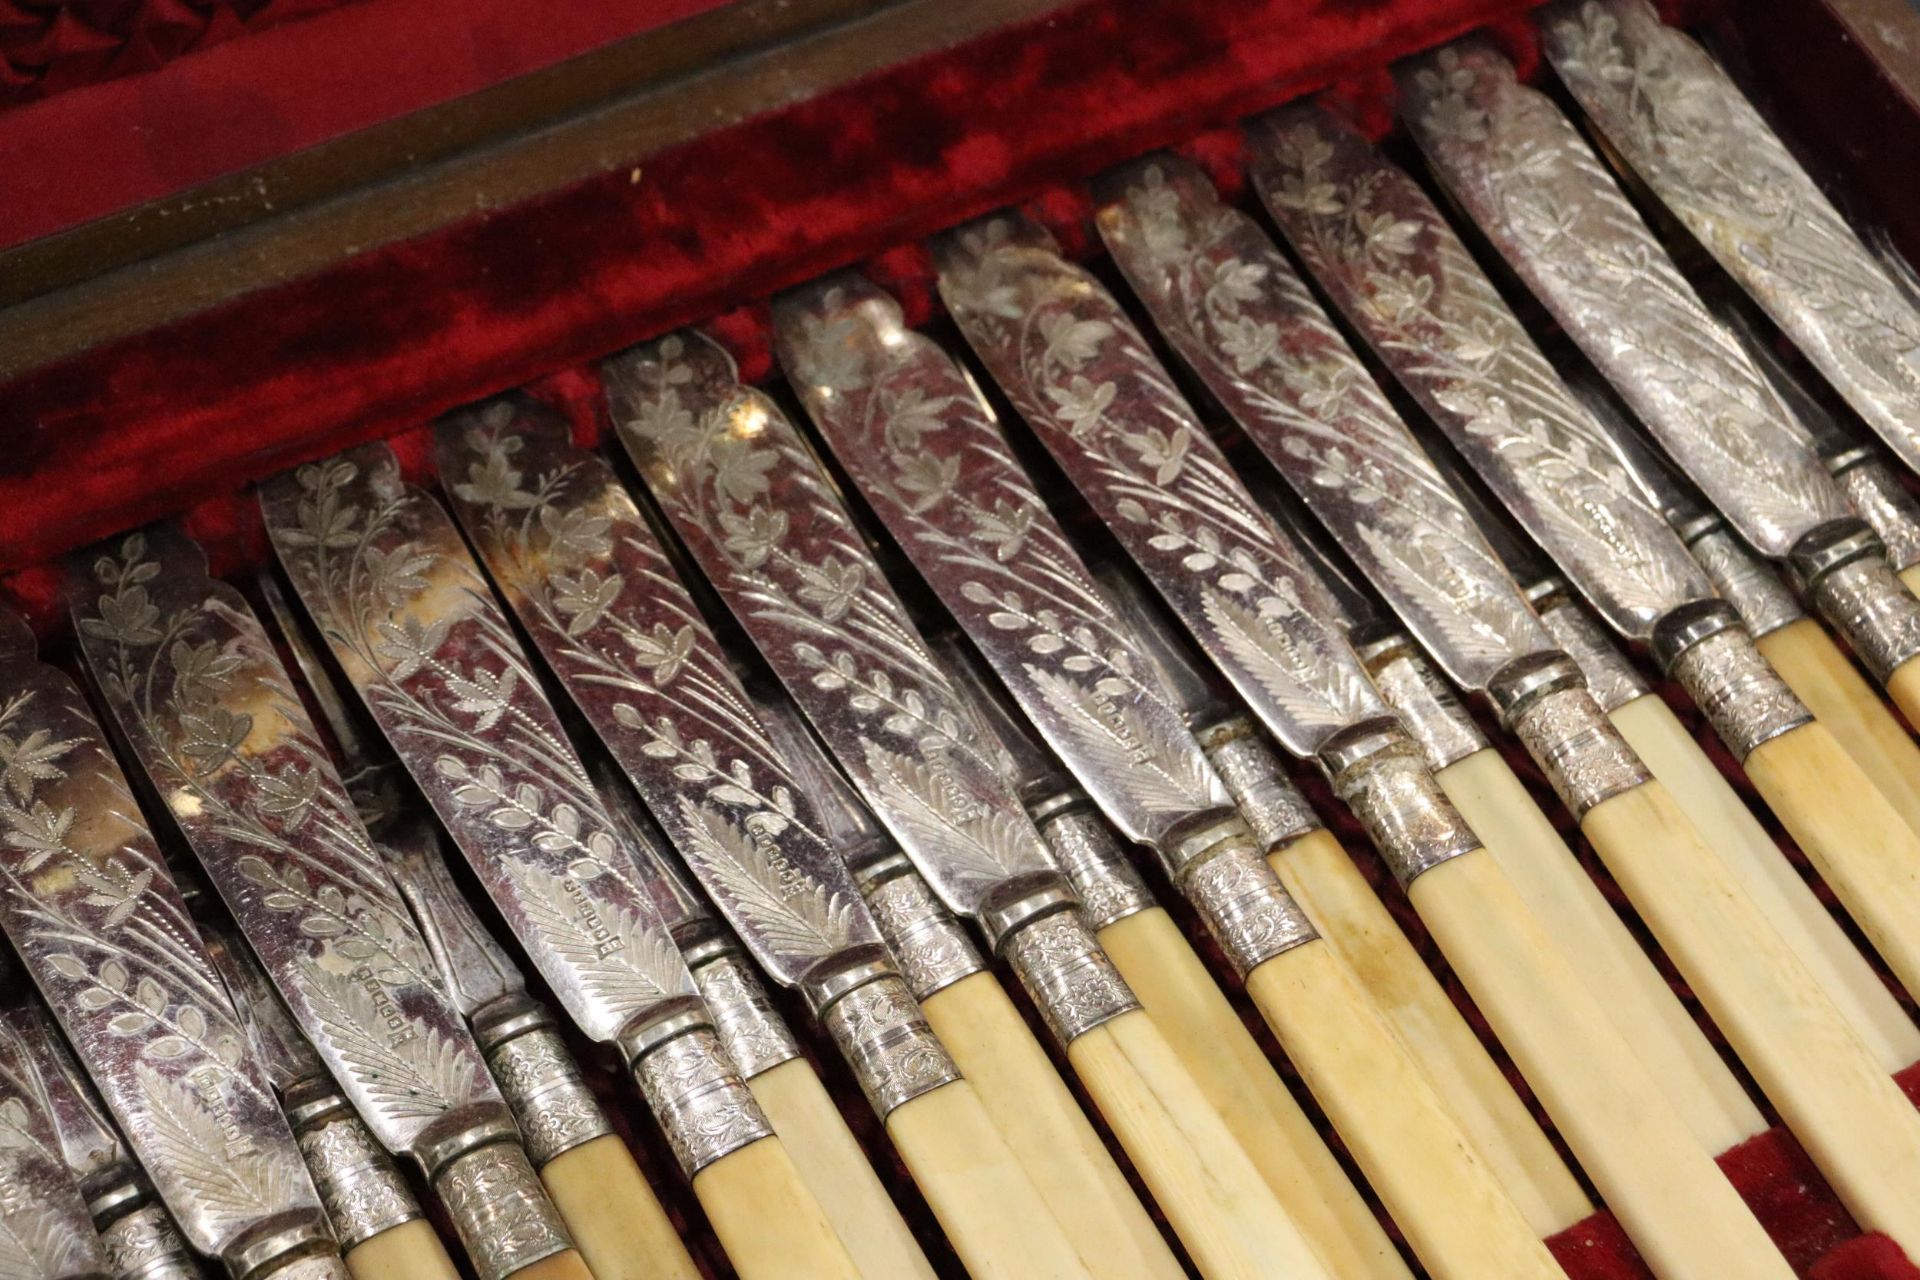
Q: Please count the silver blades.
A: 12